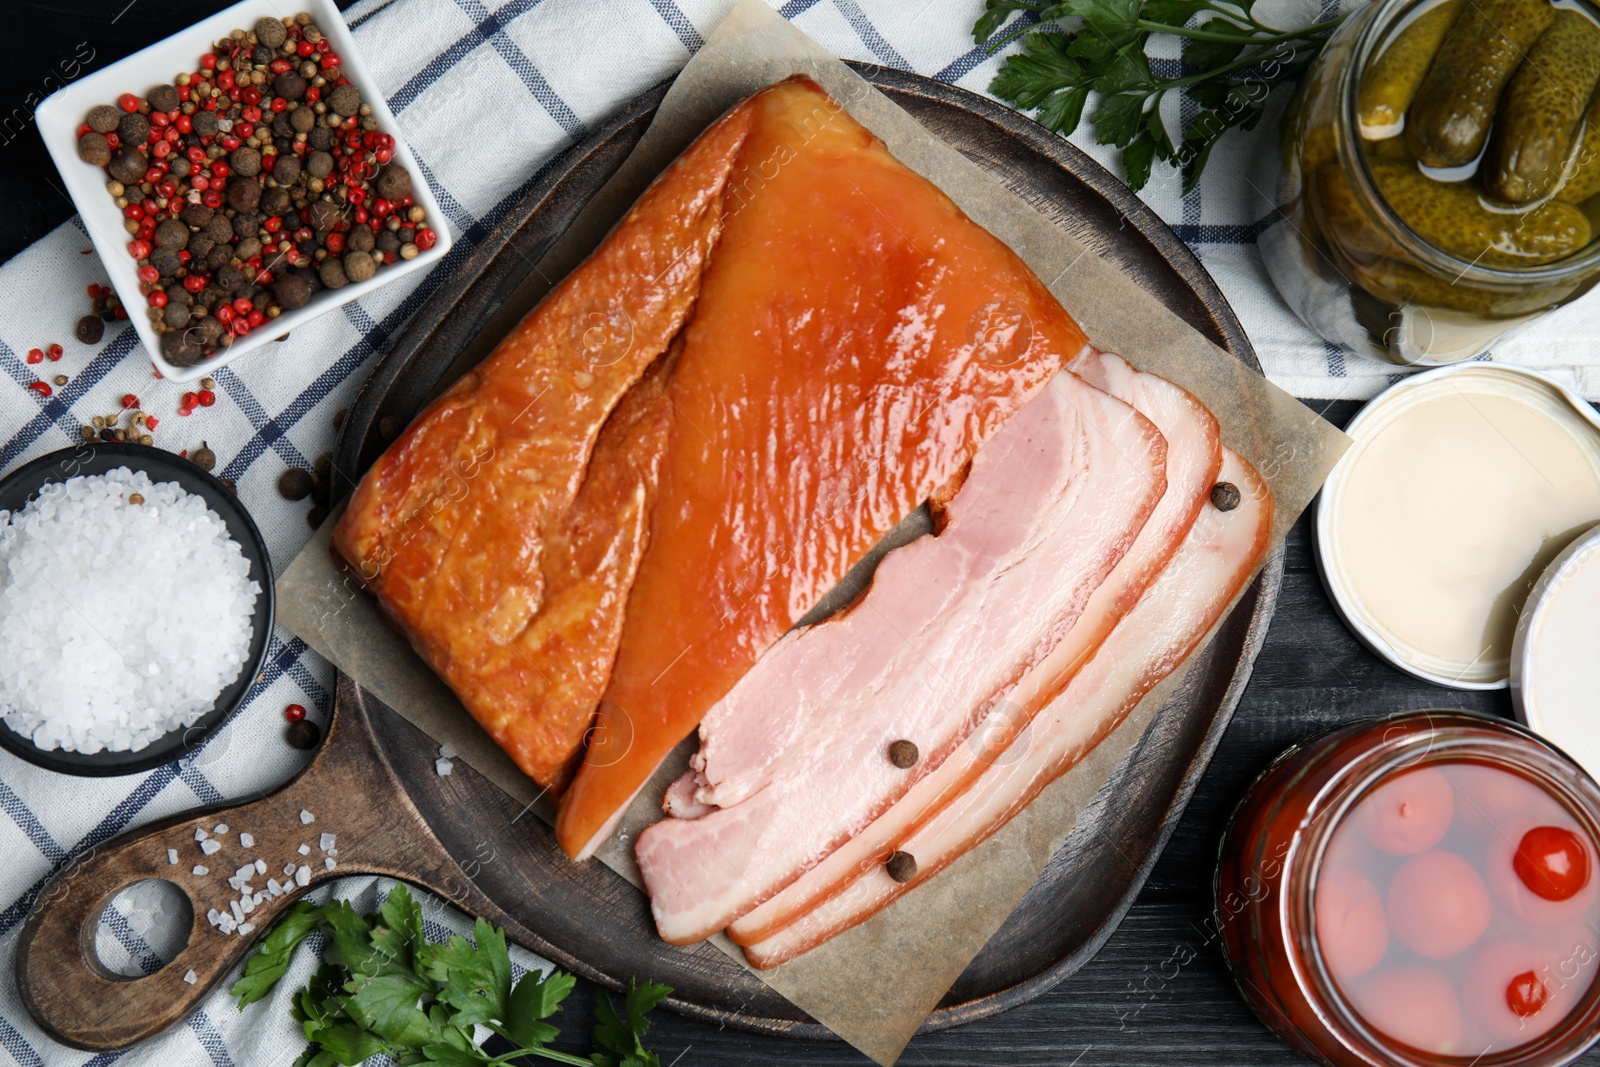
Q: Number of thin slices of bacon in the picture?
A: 3